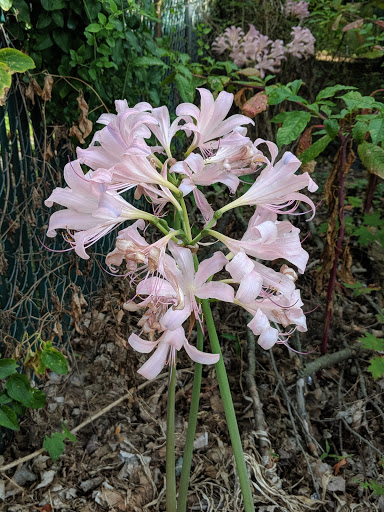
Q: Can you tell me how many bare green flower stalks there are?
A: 3